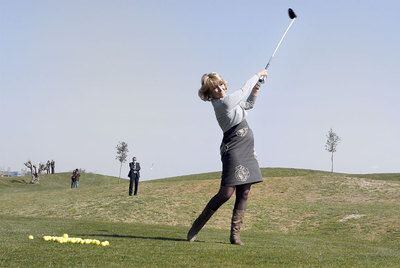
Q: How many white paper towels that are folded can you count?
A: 0